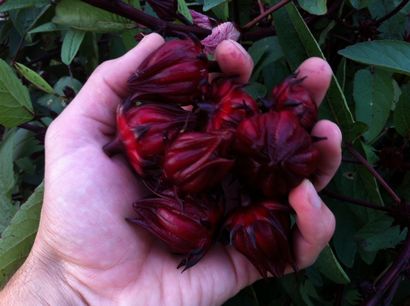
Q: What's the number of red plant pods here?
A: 8